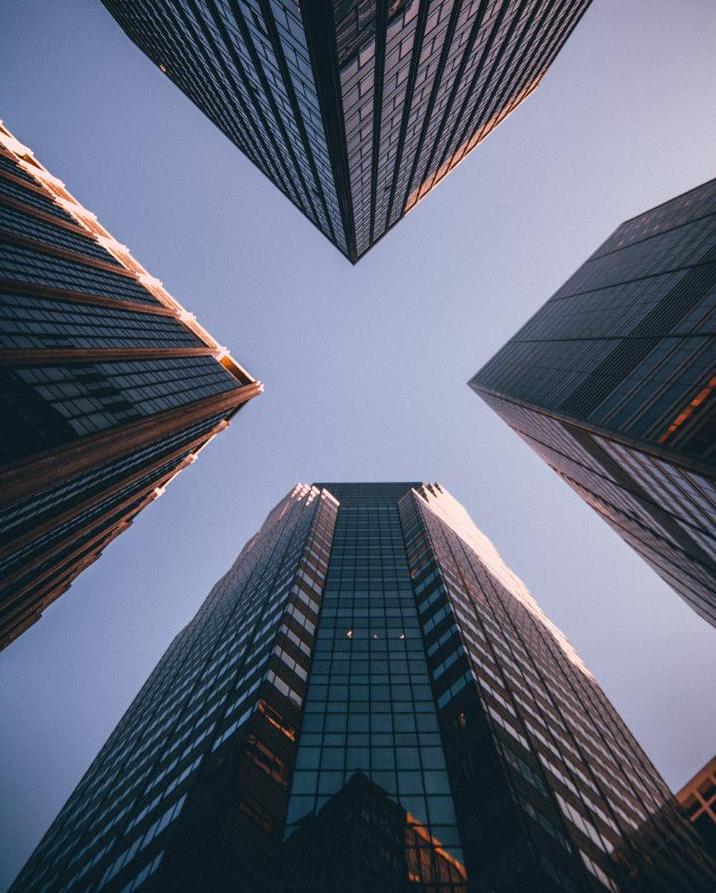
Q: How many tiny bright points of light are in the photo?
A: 3